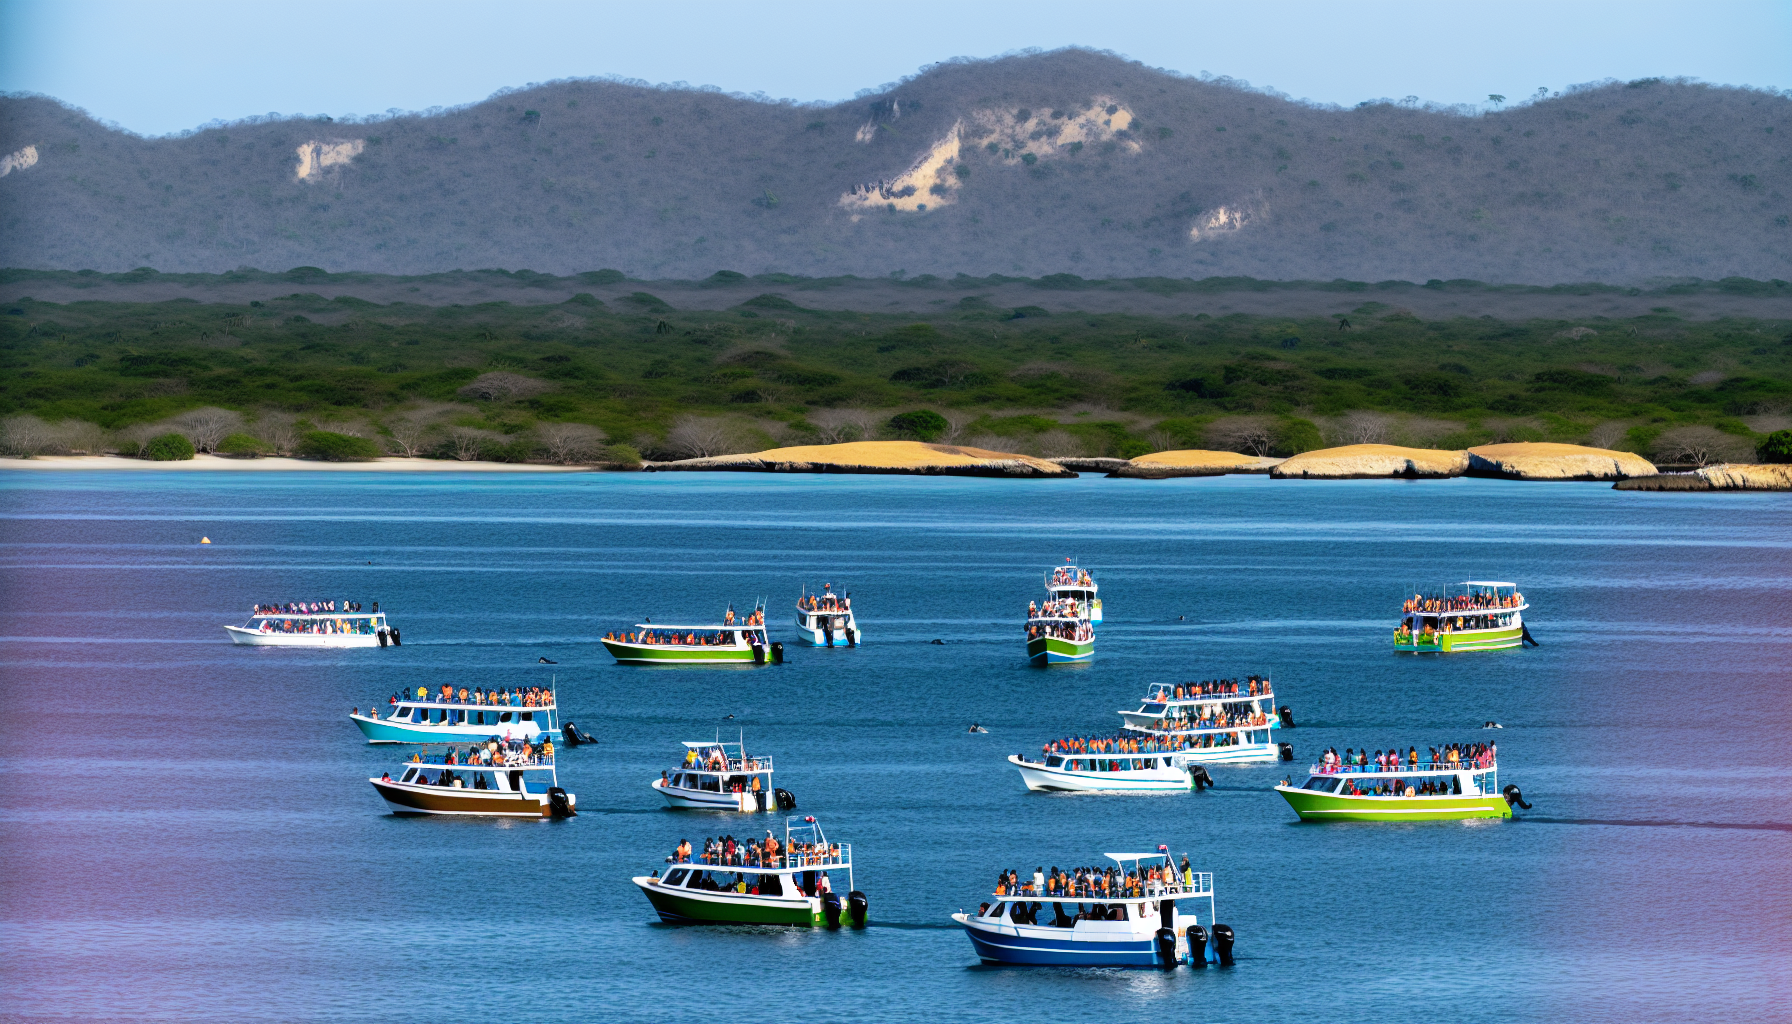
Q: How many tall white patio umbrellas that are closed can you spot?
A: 0